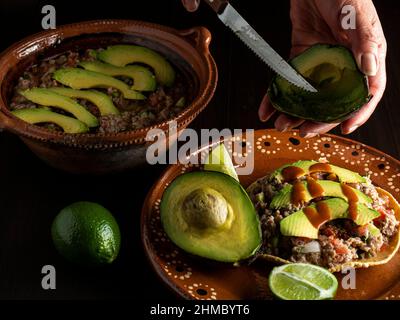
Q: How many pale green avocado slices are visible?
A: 9